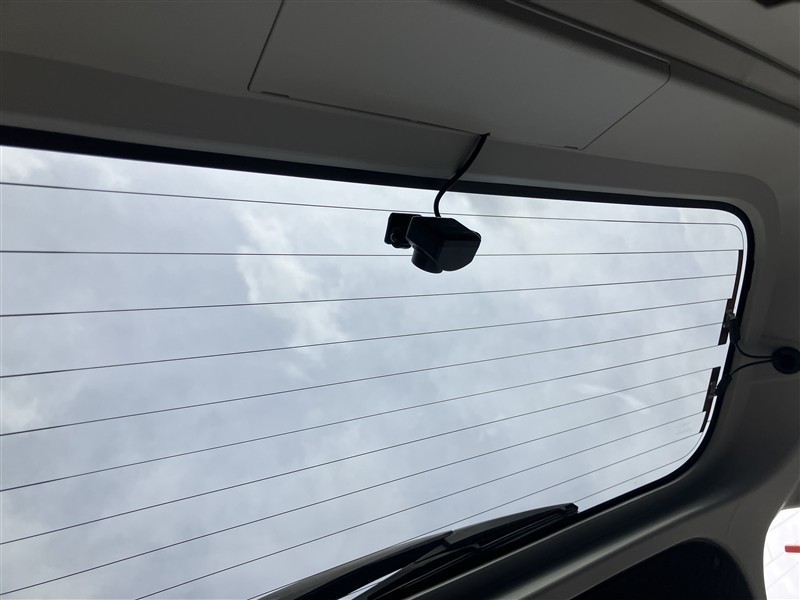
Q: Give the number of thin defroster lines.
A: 11